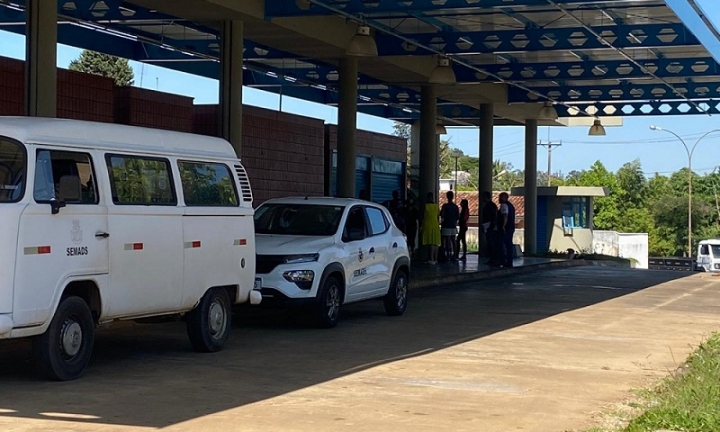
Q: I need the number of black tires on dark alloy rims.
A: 2